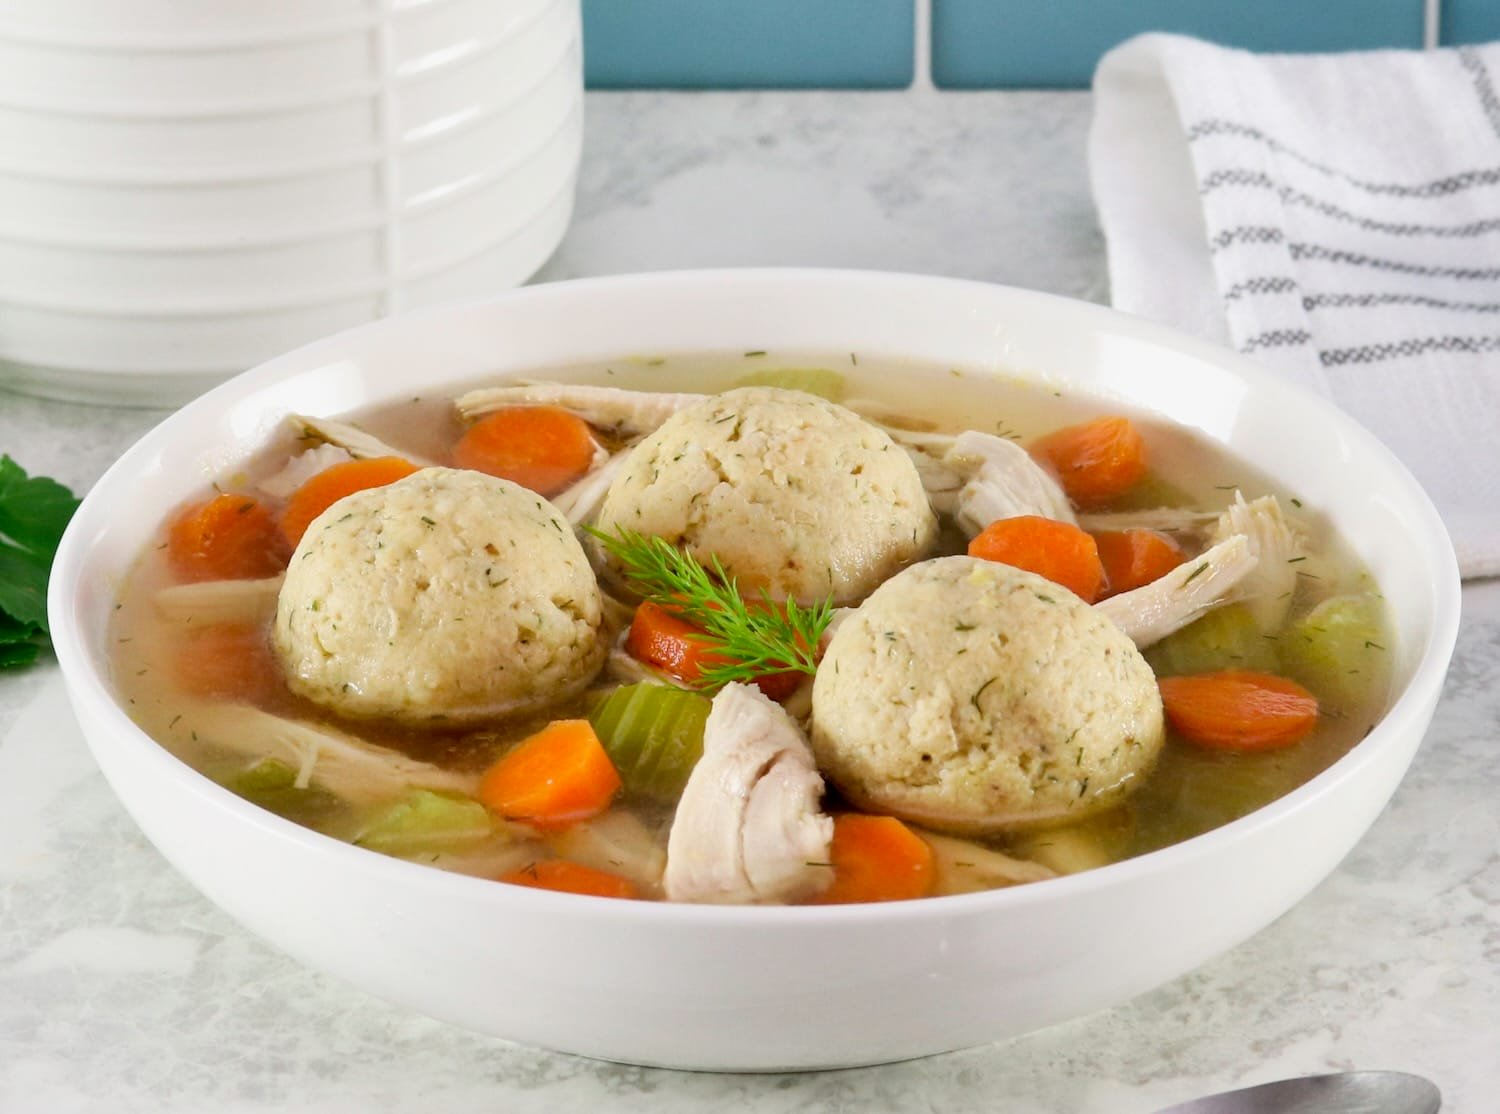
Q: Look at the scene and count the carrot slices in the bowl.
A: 12